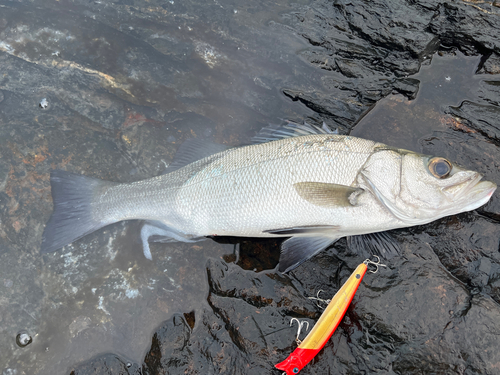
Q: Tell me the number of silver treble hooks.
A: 3